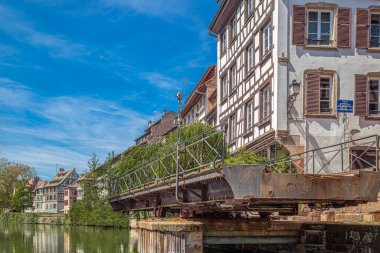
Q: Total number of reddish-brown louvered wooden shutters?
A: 5